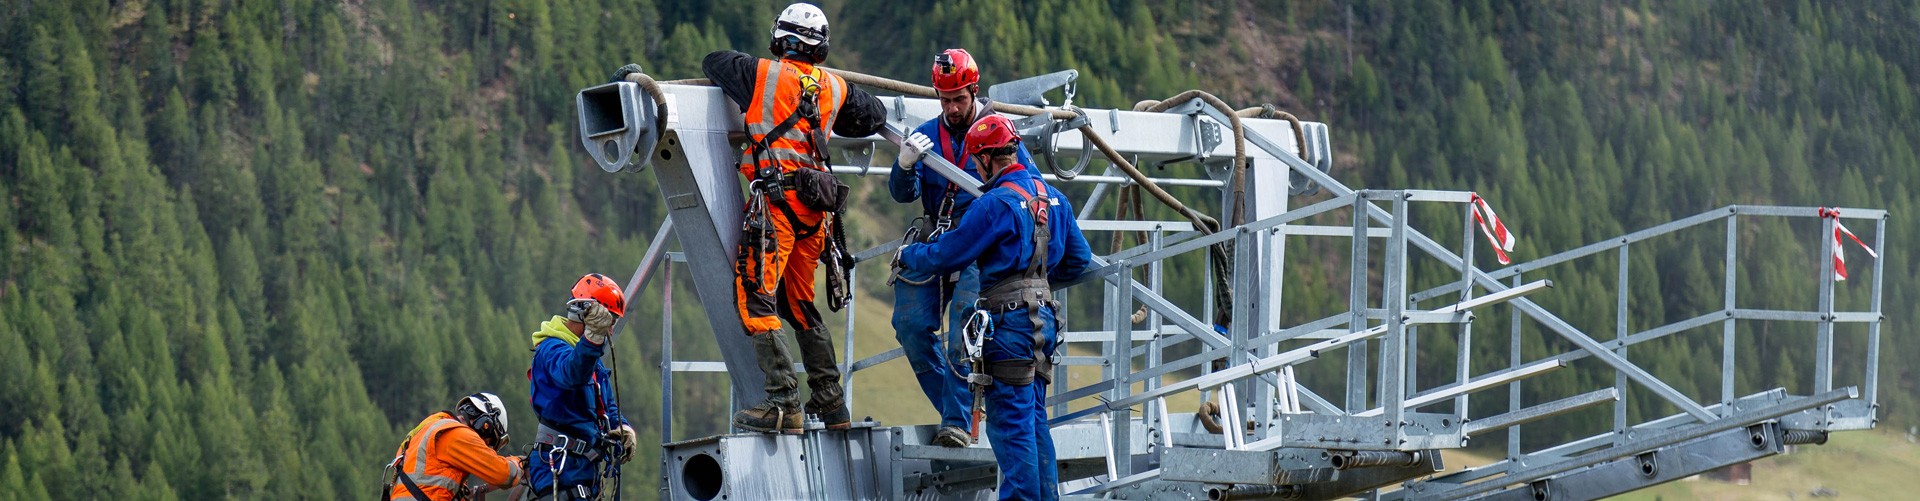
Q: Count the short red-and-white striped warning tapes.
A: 2